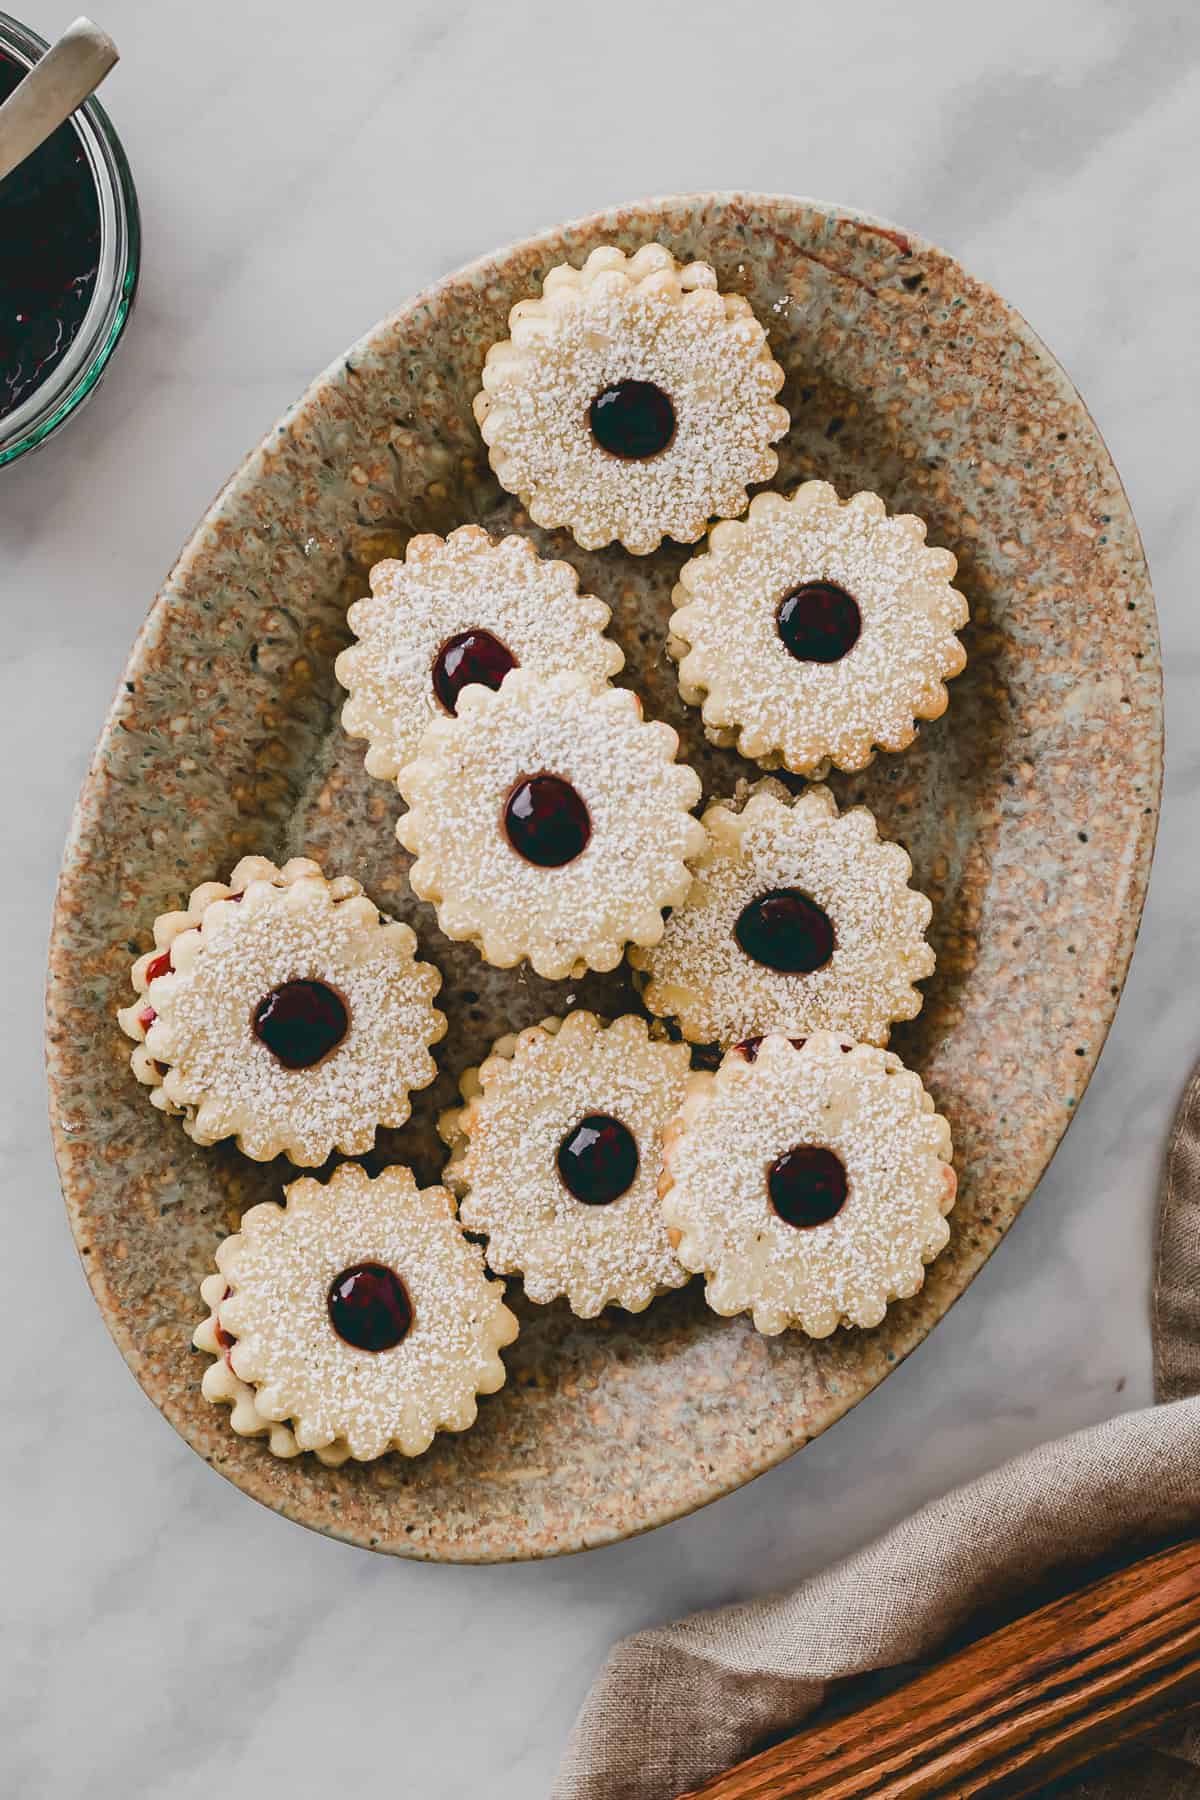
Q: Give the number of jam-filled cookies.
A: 9